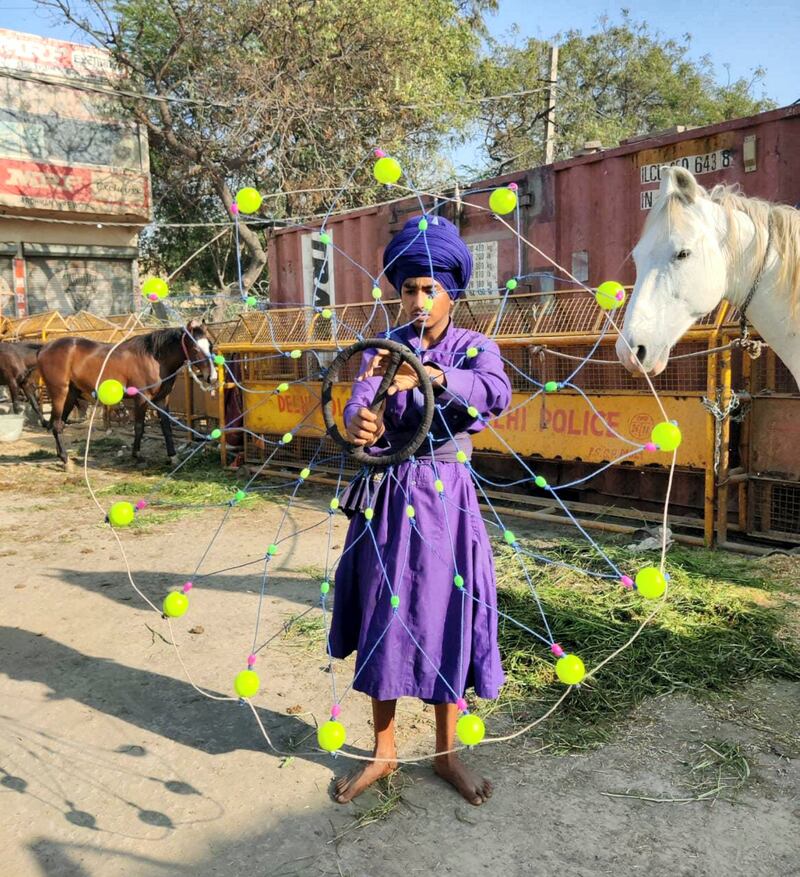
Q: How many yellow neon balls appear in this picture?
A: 14